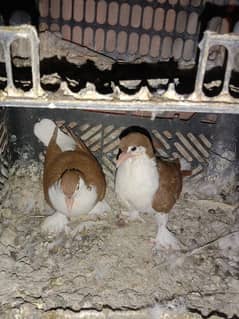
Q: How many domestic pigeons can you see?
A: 2